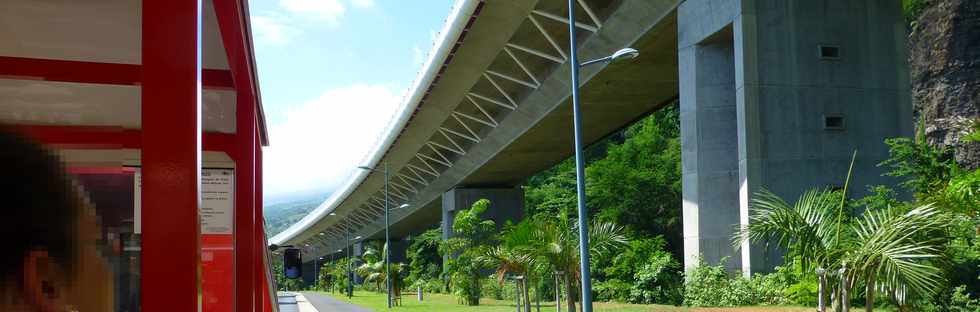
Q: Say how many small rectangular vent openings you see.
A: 2